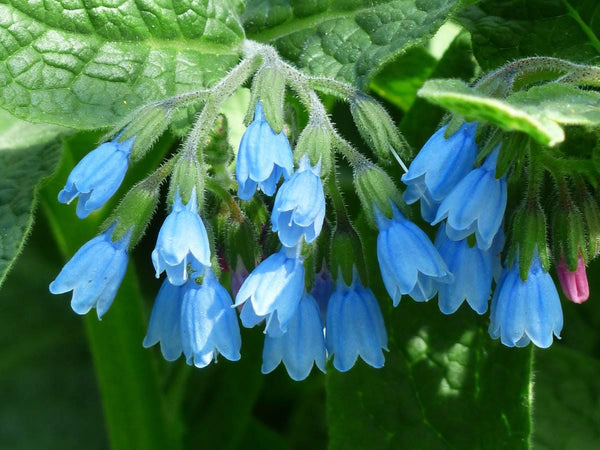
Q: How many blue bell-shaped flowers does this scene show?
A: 15